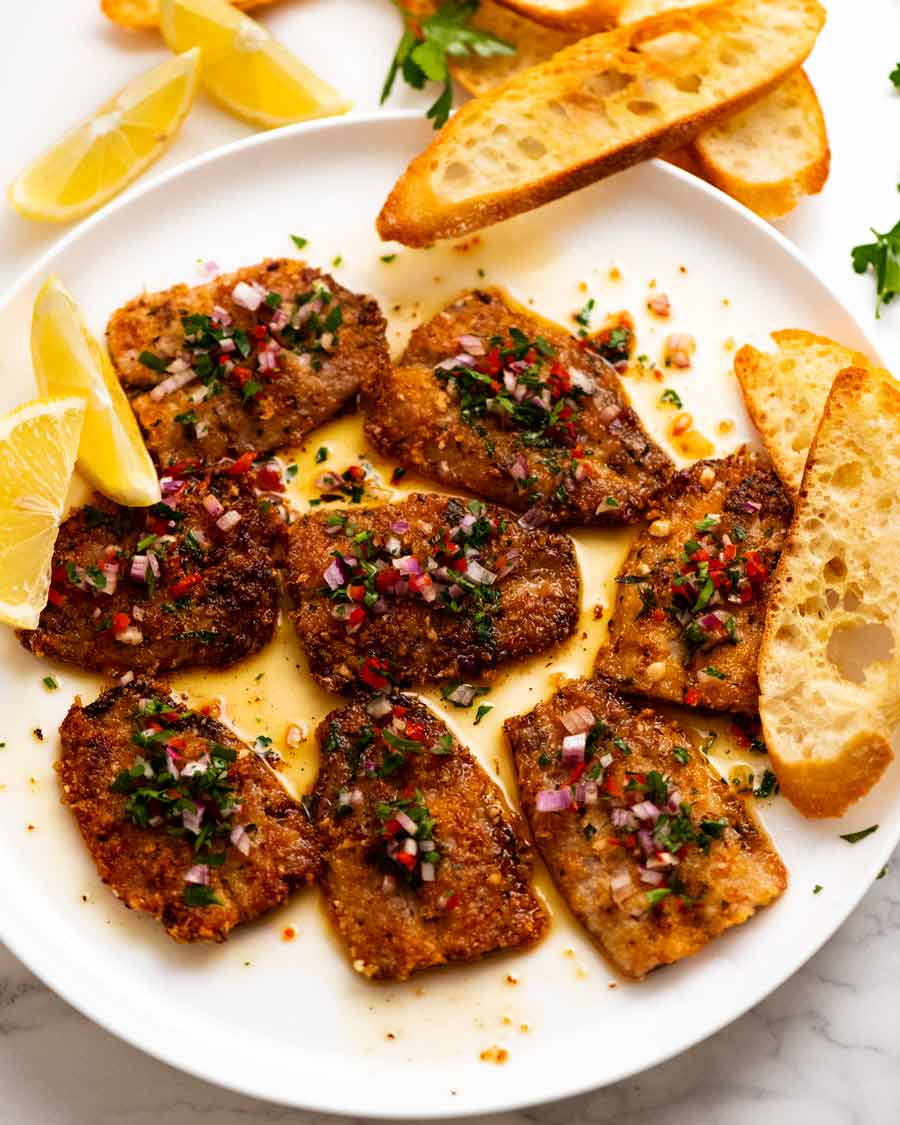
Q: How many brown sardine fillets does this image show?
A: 8